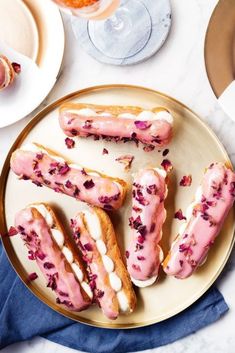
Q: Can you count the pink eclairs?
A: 6